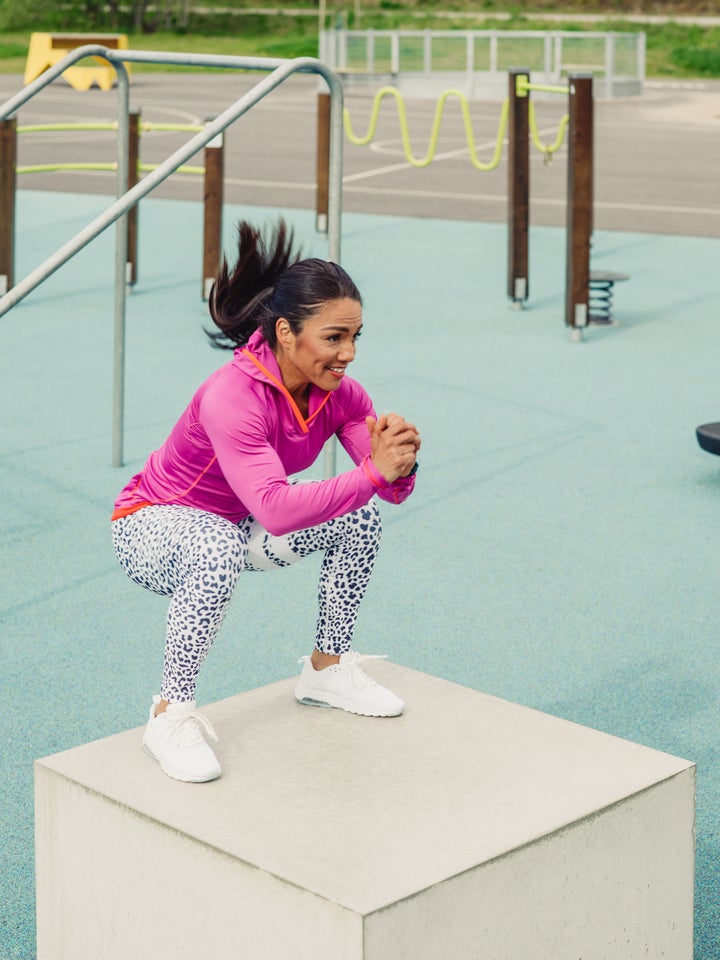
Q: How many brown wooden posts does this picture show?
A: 6